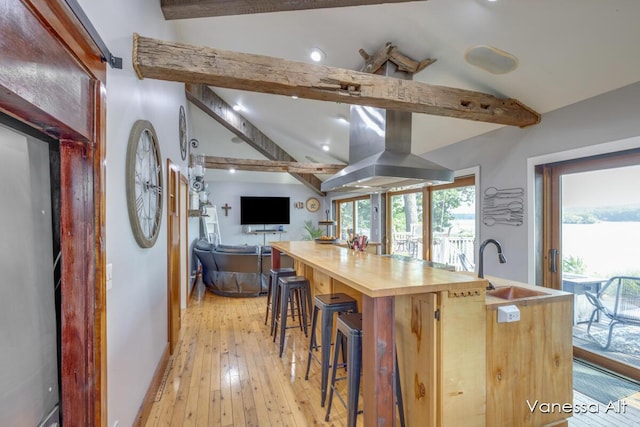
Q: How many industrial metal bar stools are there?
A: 4